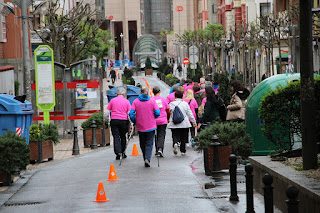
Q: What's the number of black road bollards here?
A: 7